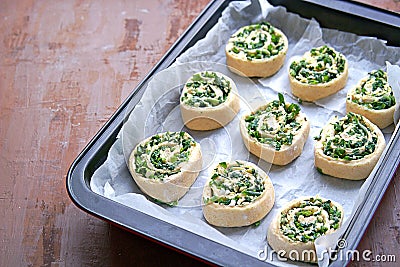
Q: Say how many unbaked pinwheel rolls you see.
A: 9